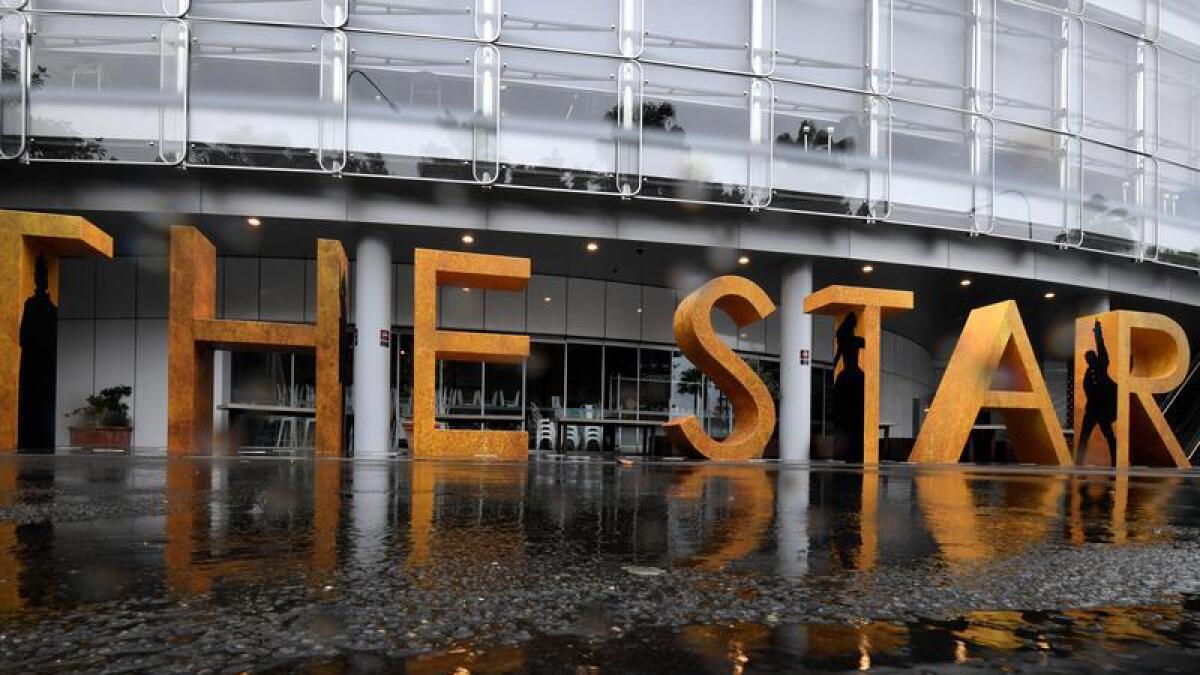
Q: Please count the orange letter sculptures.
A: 7